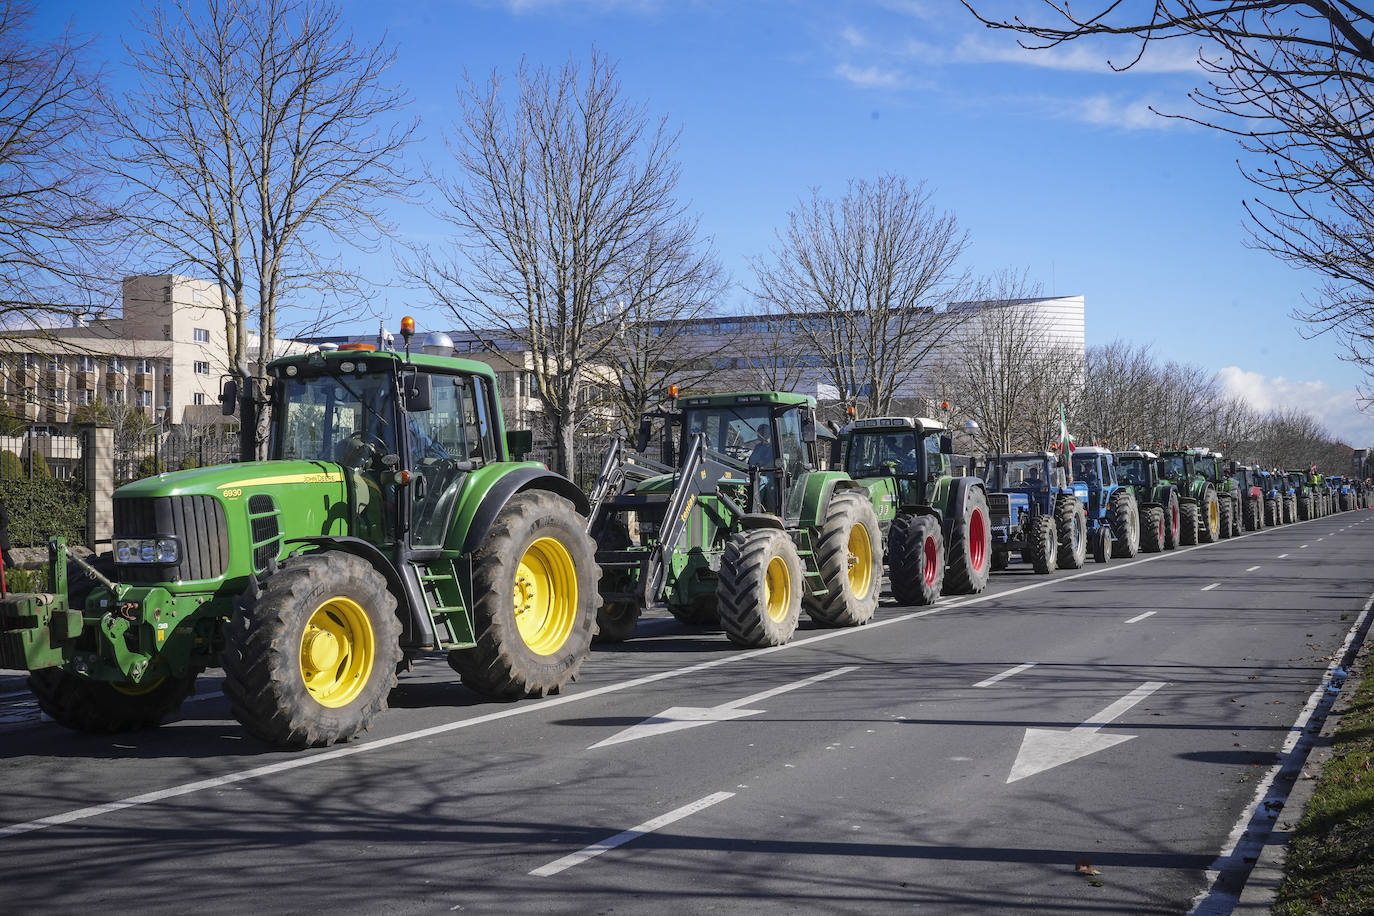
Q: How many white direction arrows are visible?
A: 2